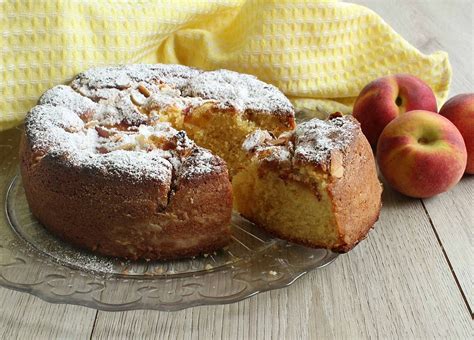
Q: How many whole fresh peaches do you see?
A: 3